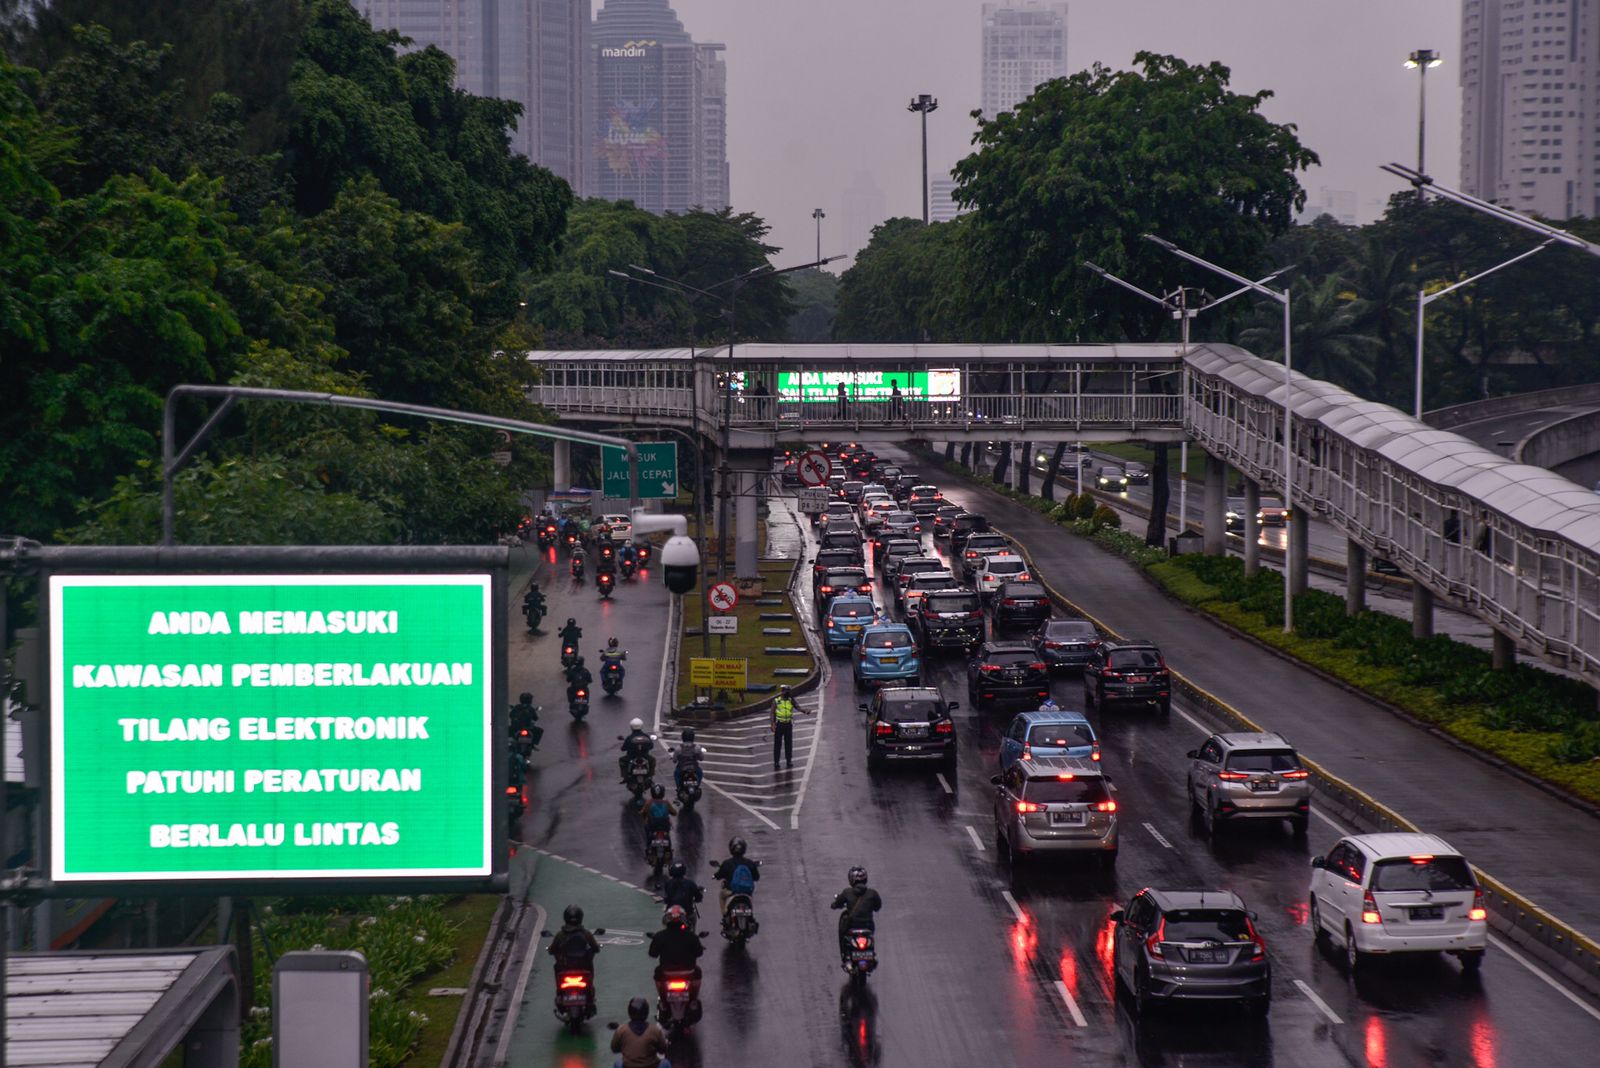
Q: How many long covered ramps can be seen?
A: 1